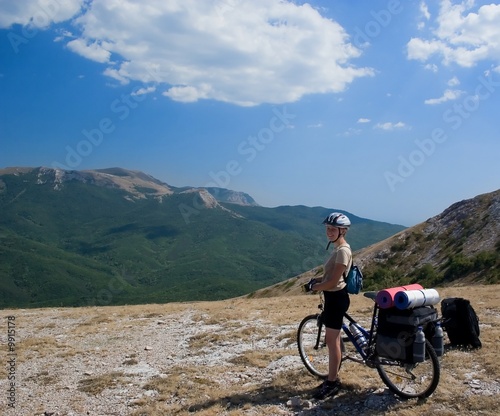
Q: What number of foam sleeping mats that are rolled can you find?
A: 2